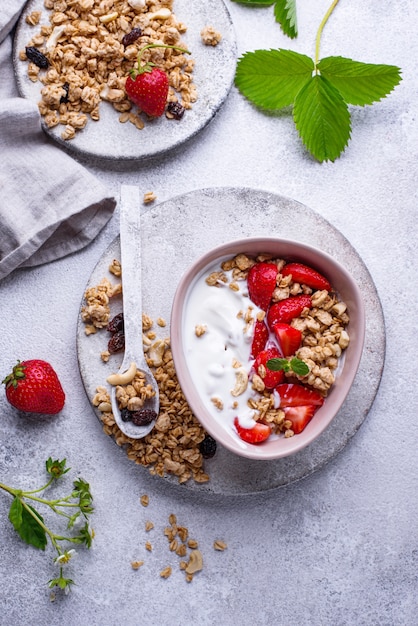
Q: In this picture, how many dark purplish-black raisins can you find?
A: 9